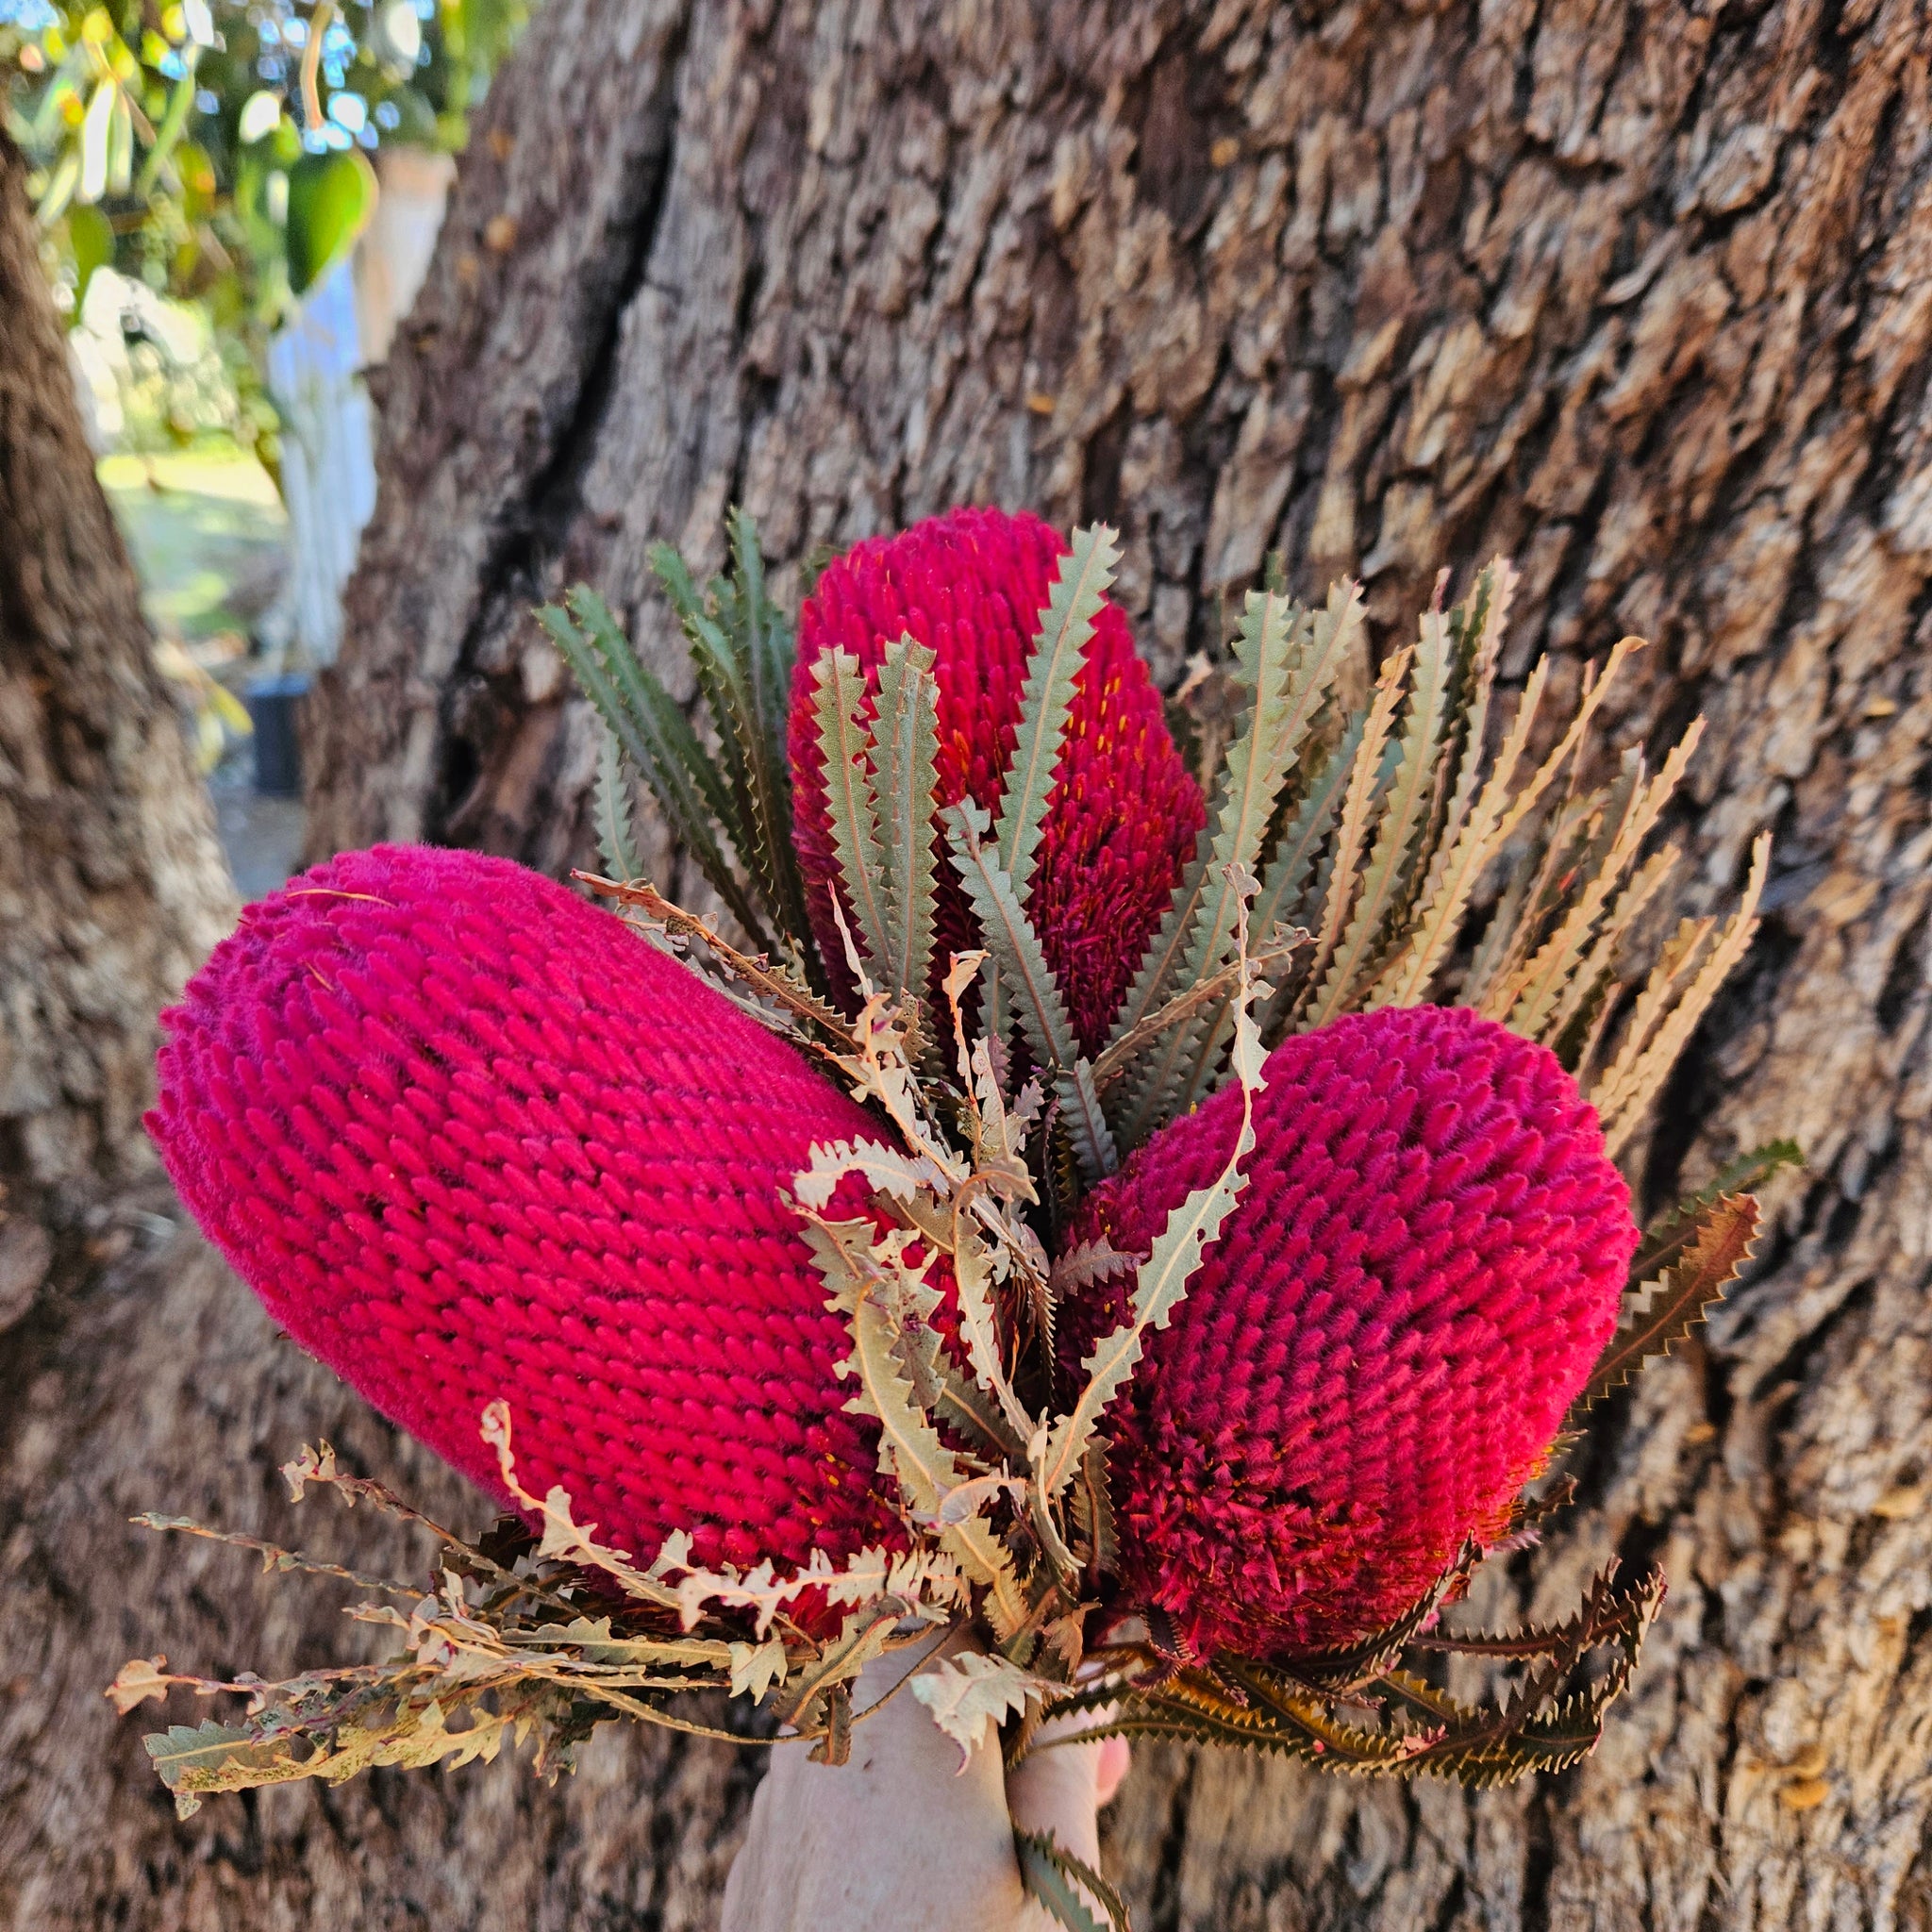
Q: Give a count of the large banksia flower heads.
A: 3